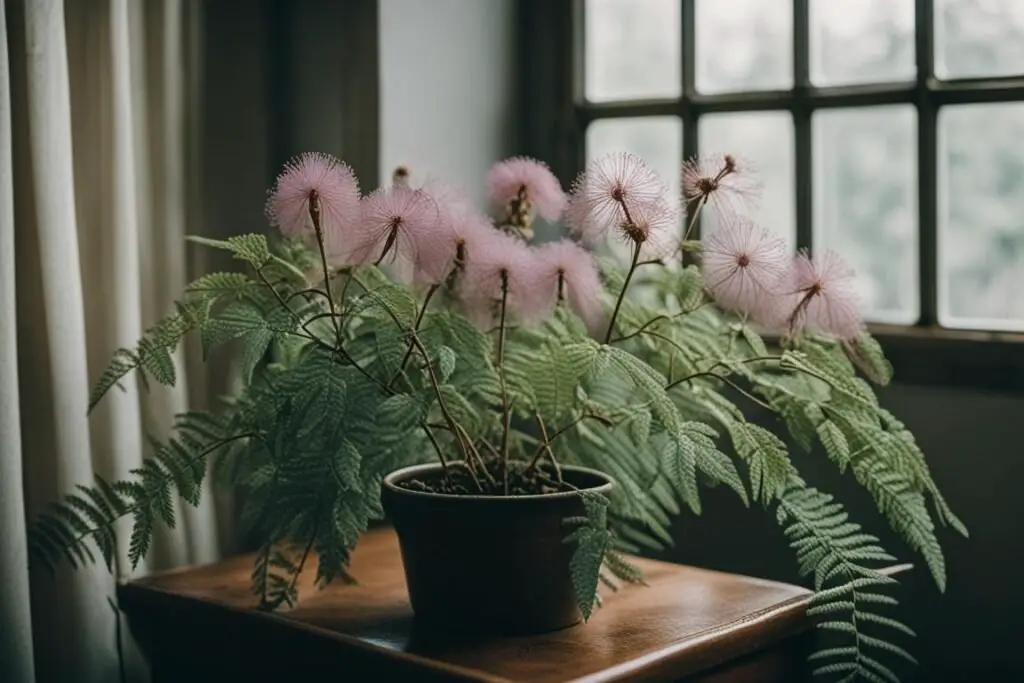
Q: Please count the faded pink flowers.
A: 11